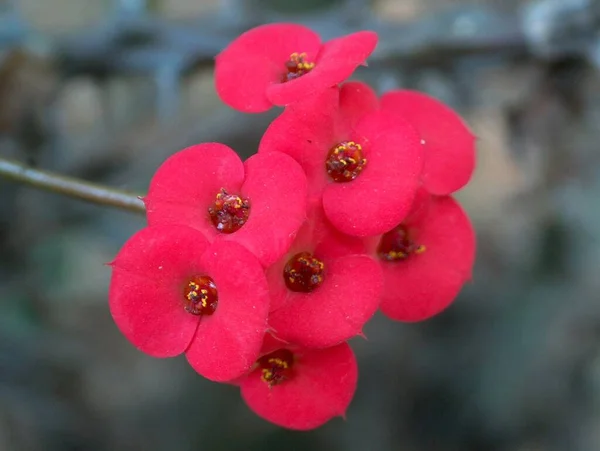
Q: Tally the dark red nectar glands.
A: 7